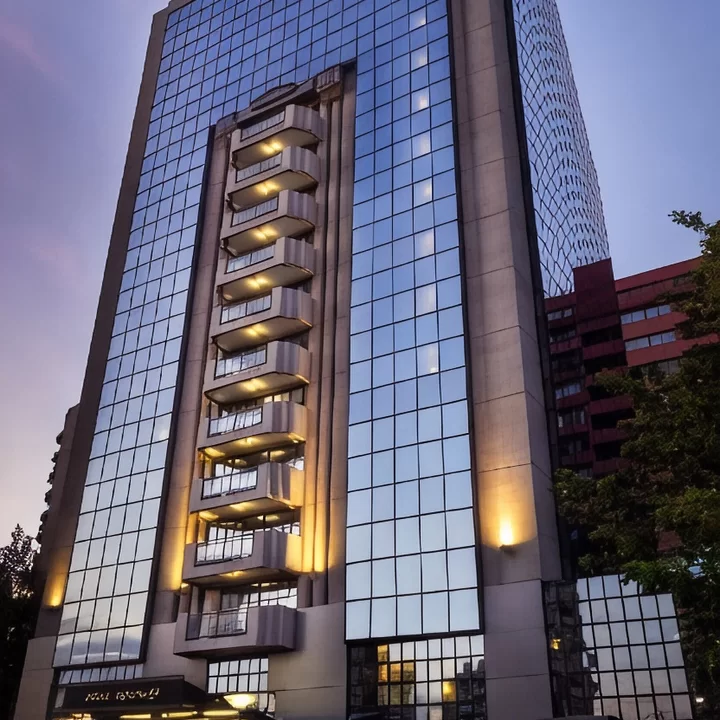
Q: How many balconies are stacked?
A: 10